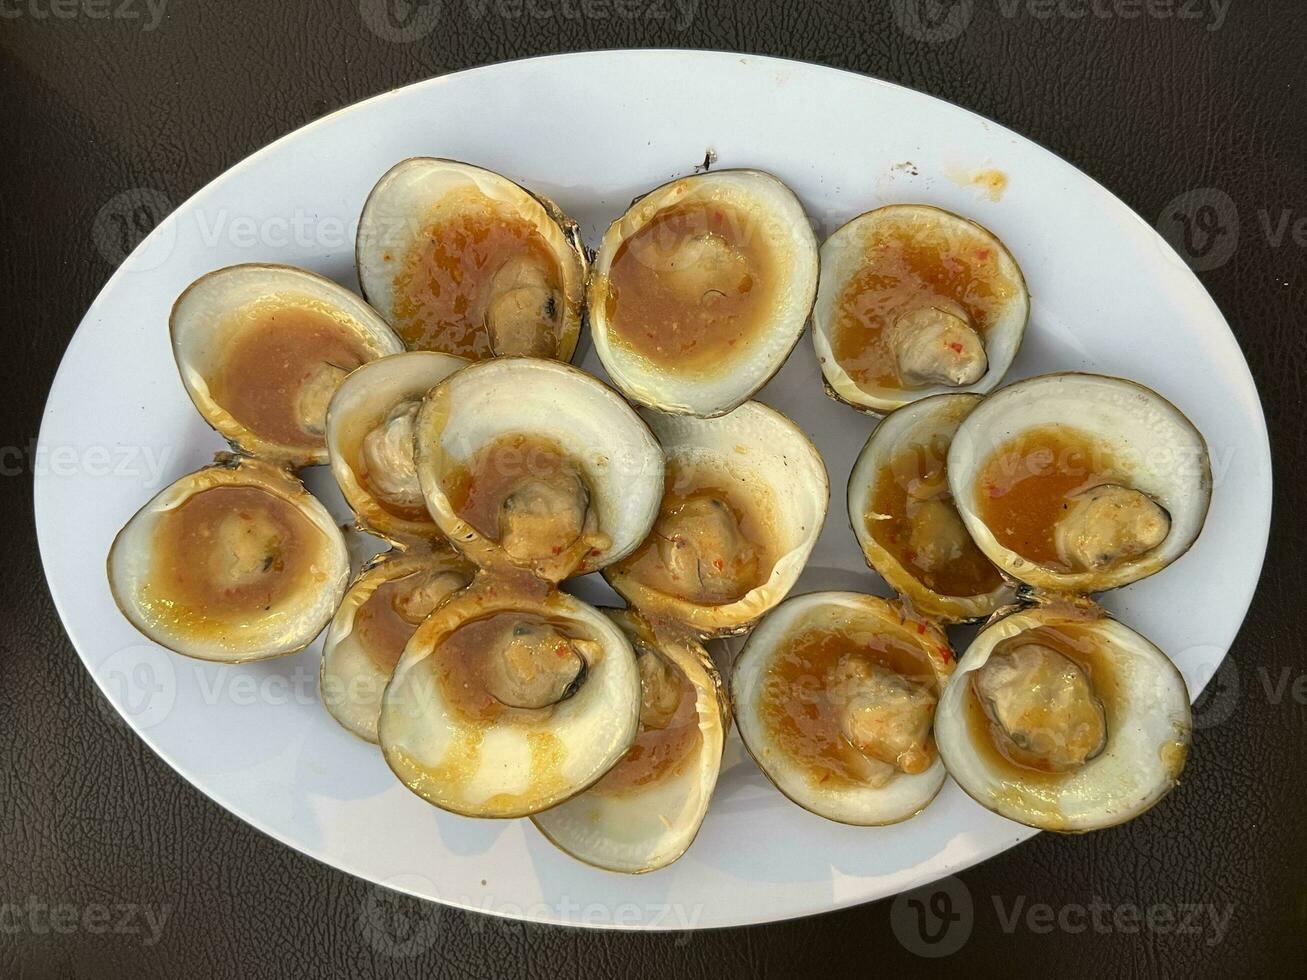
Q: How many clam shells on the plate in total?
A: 15